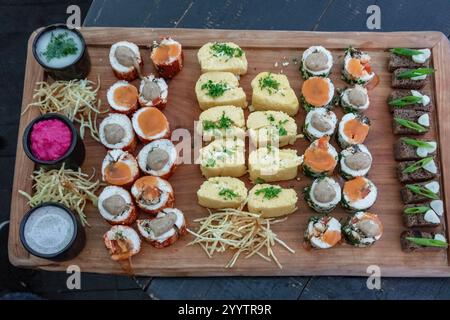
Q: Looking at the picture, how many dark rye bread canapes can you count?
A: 9